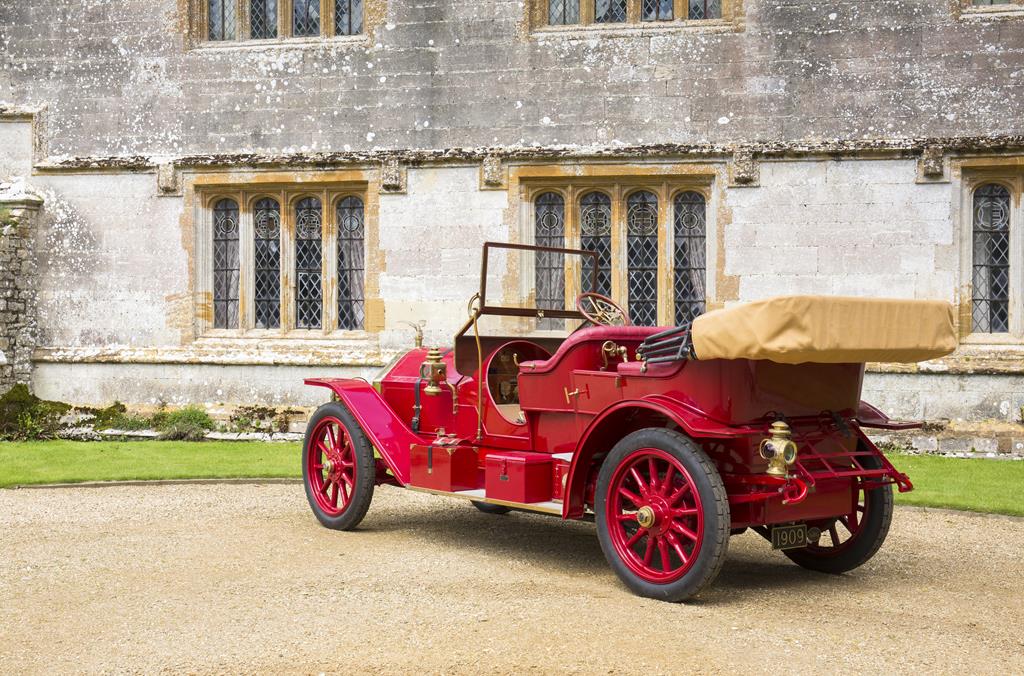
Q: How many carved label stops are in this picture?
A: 5